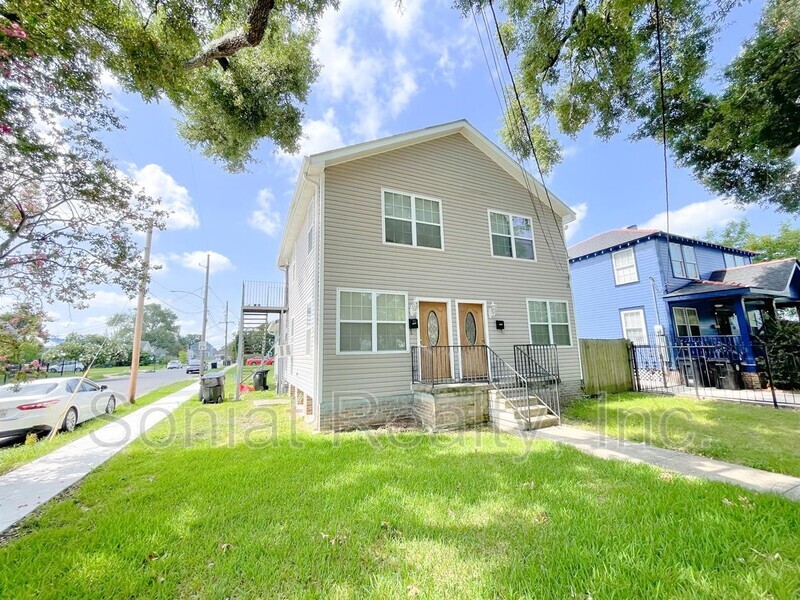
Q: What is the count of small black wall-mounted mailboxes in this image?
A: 2